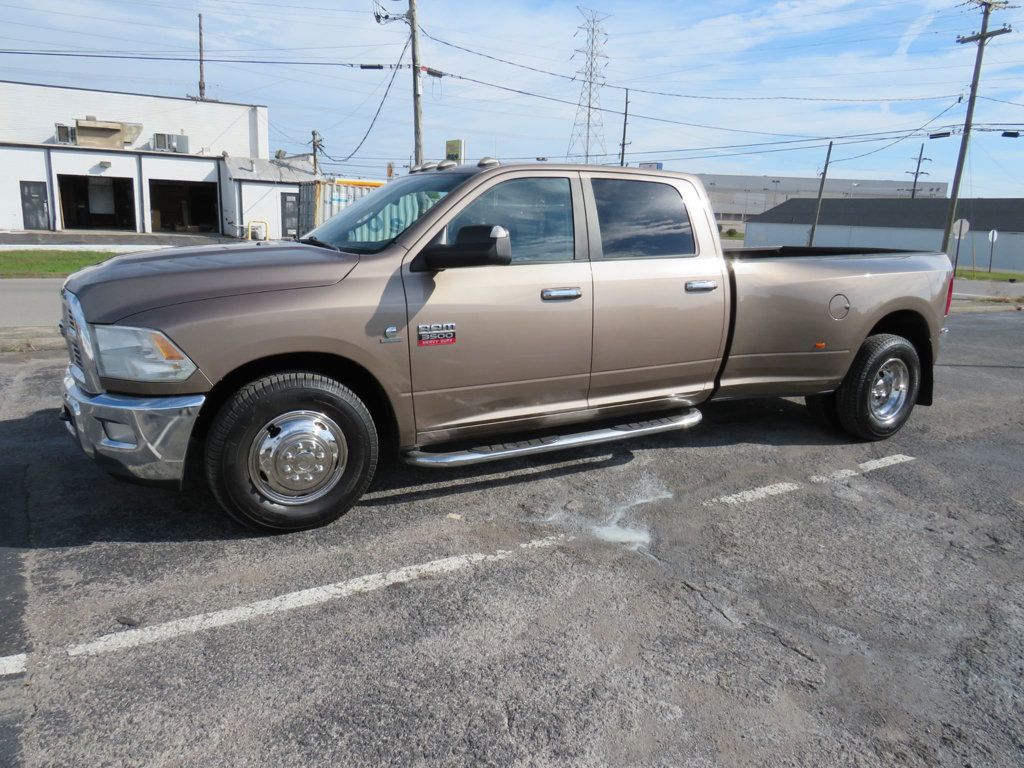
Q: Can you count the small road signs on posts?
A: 2